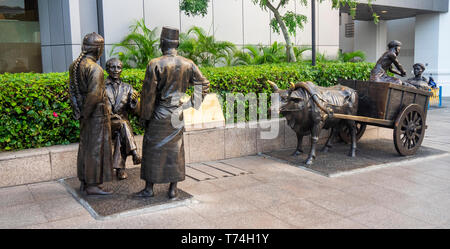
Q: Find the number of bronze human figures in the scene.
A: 5